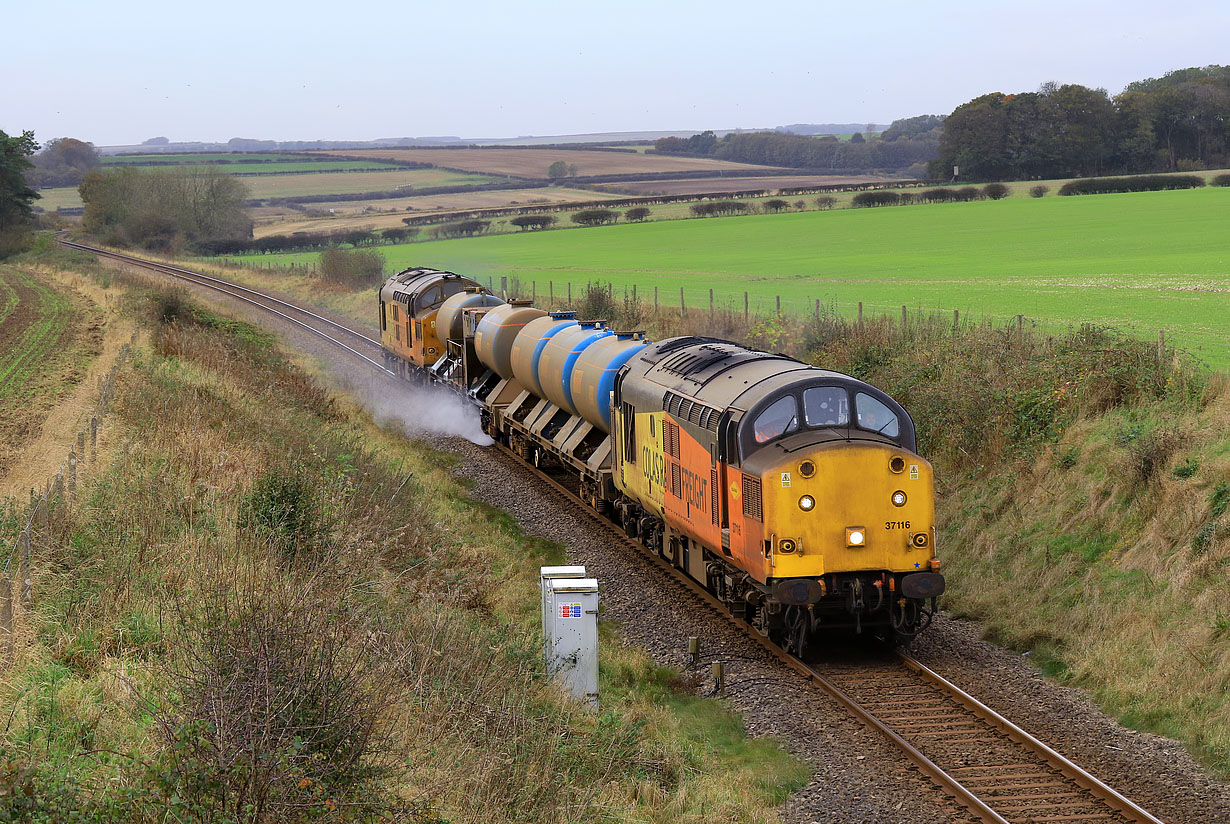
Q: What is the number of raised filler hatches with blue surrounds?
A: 3